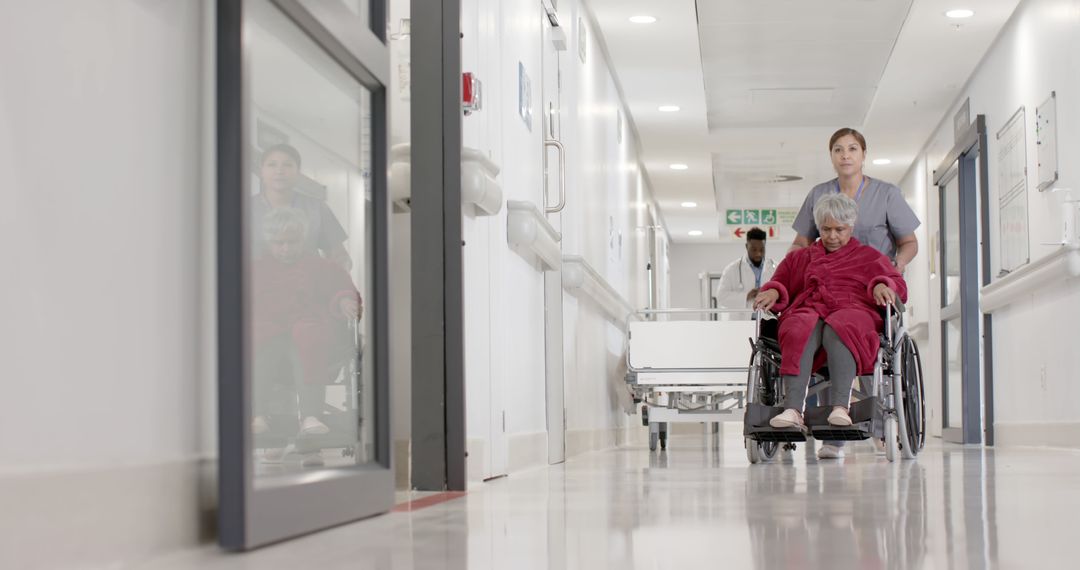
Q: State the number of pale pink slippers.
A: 2